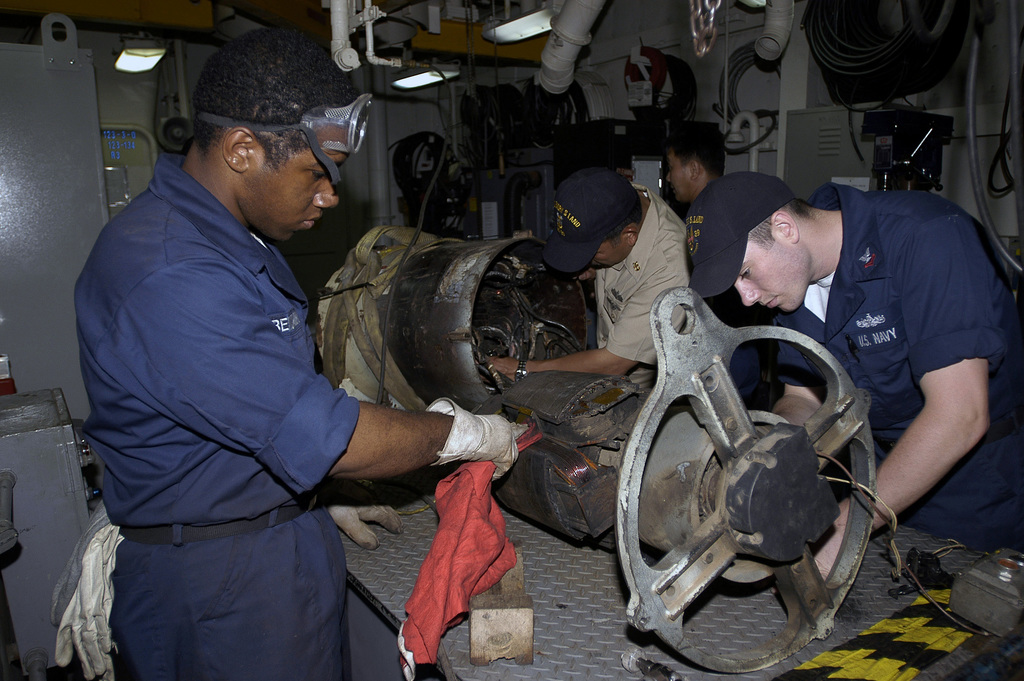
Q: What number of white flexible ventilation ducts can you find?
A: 2